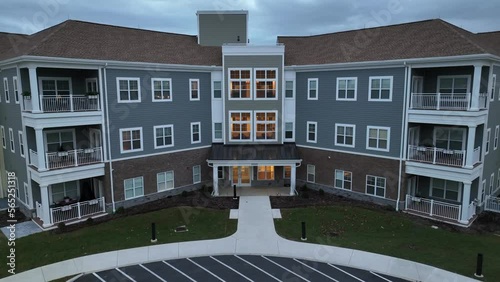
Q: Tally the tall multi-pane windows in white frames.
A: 4